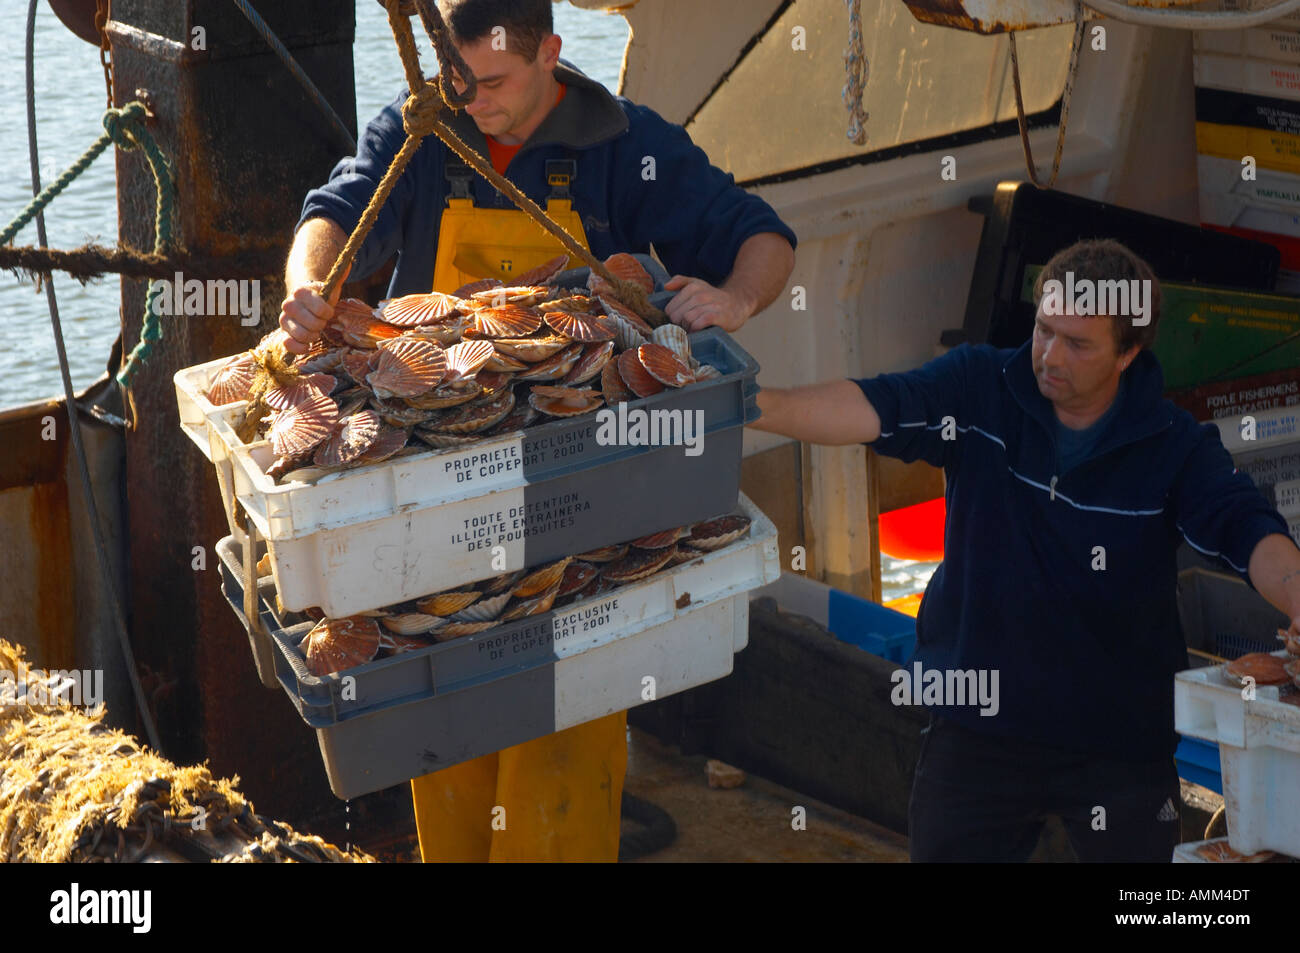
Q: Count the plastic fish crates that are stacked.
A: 2